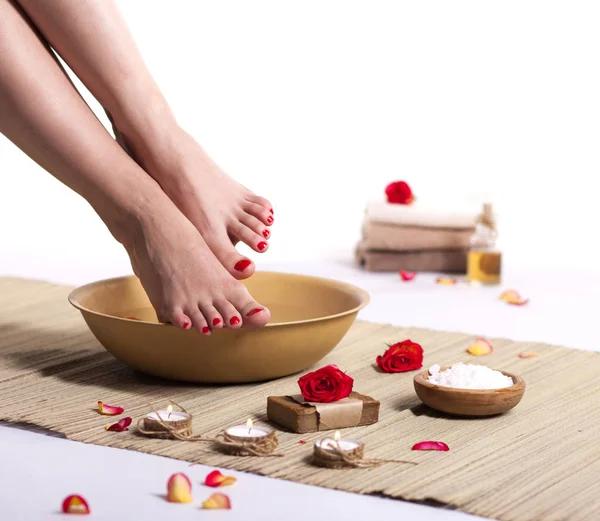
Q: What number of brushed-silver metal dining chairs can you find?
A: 0